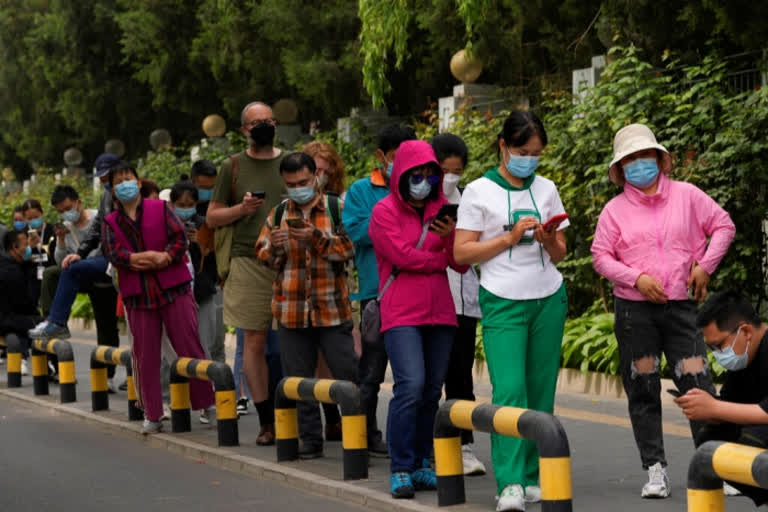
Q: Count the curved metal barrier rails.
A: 7